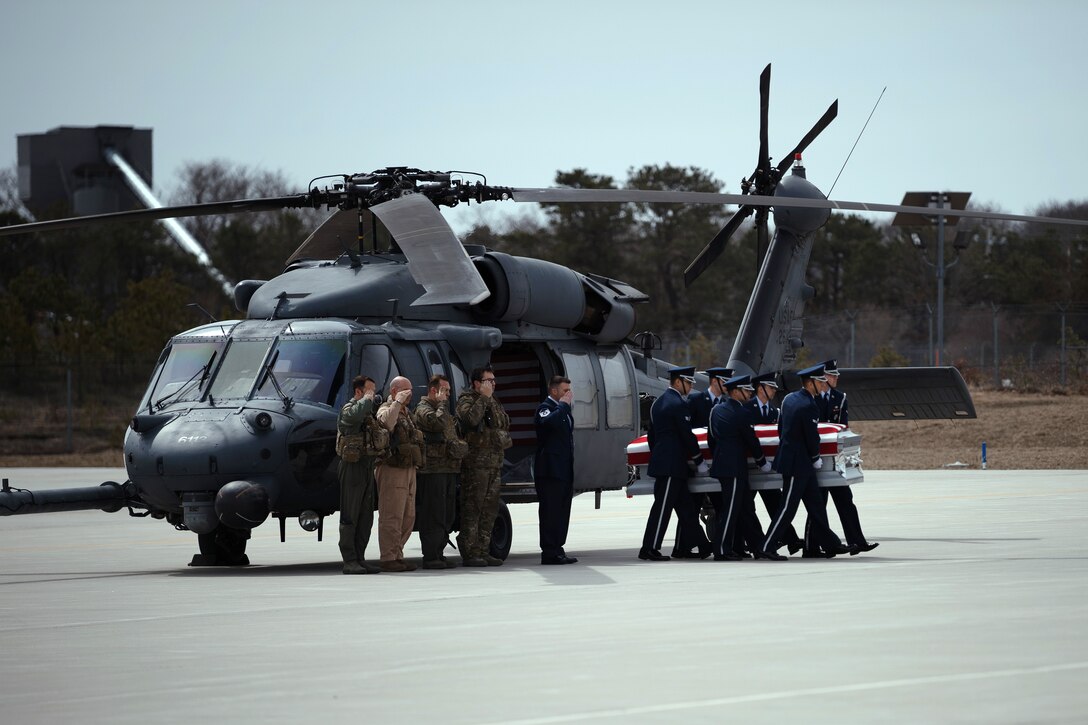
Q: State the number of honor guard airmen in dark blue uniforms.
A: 6